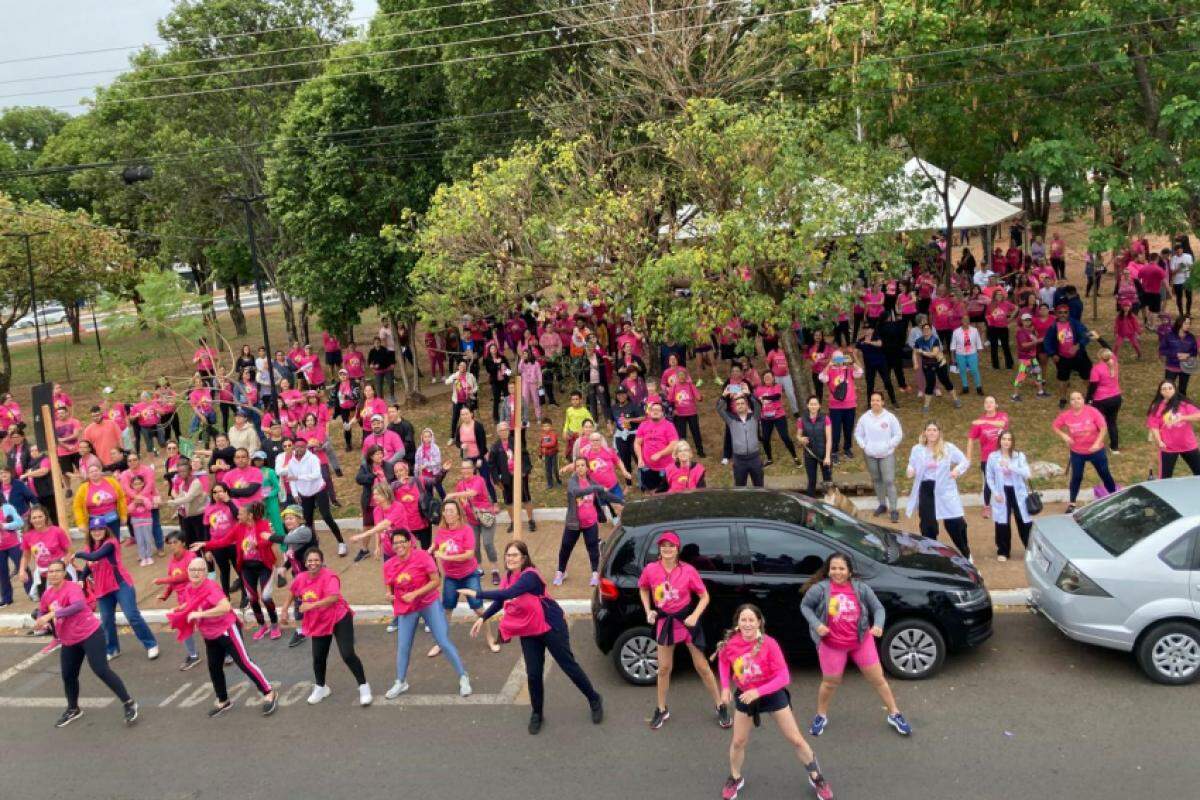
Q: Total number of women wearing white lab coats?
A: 2